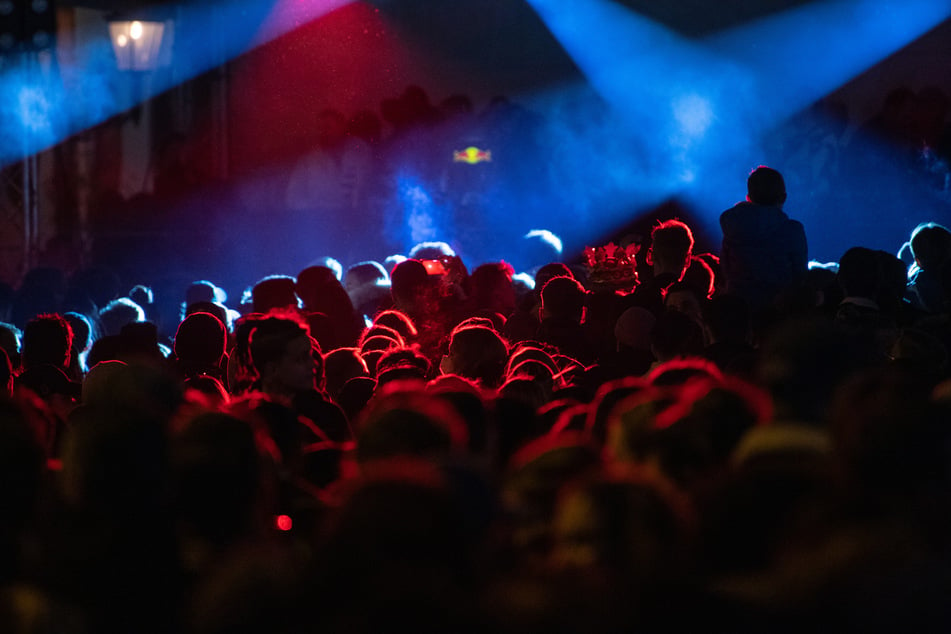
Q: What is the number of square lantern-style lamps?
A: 1